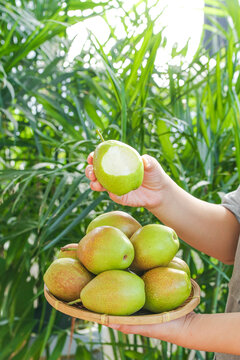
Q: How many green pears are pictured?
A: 9